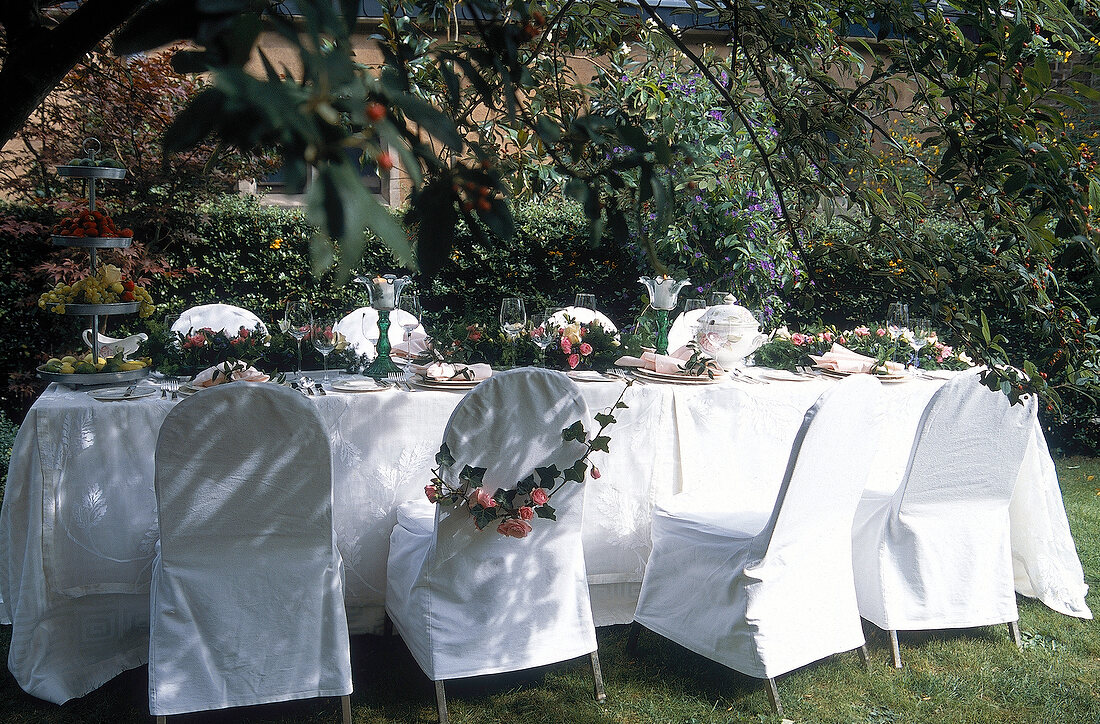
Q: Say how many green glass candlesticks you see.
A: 2